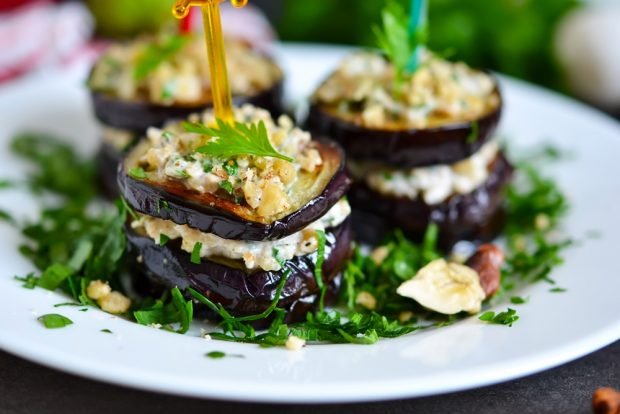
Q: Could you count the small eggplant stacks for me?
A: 3